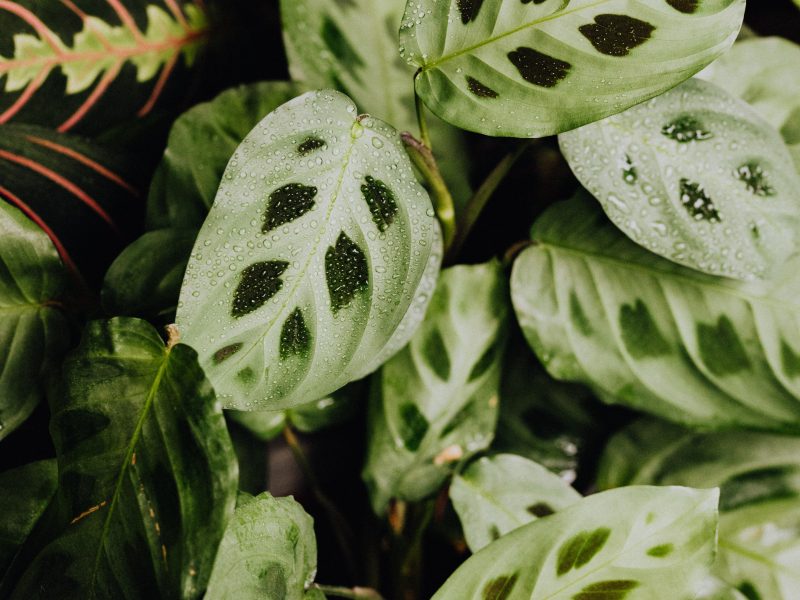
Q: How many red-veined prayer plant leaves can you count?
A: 2